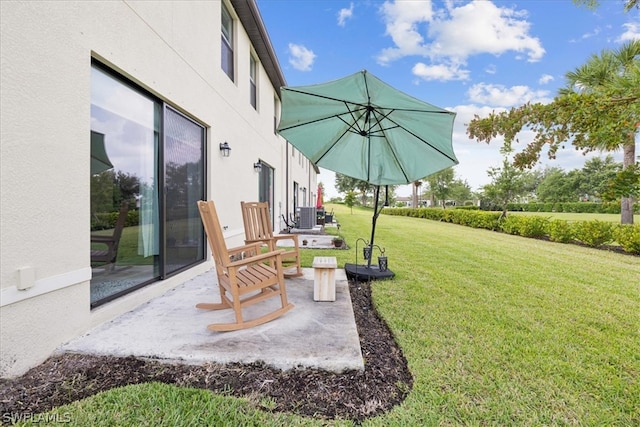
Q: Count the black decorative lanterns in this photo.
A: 2